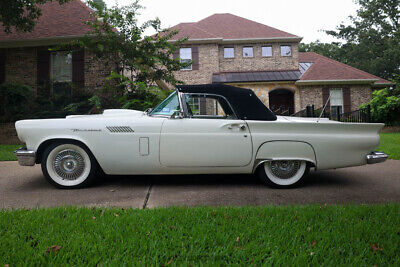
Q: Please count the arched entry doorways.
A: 1